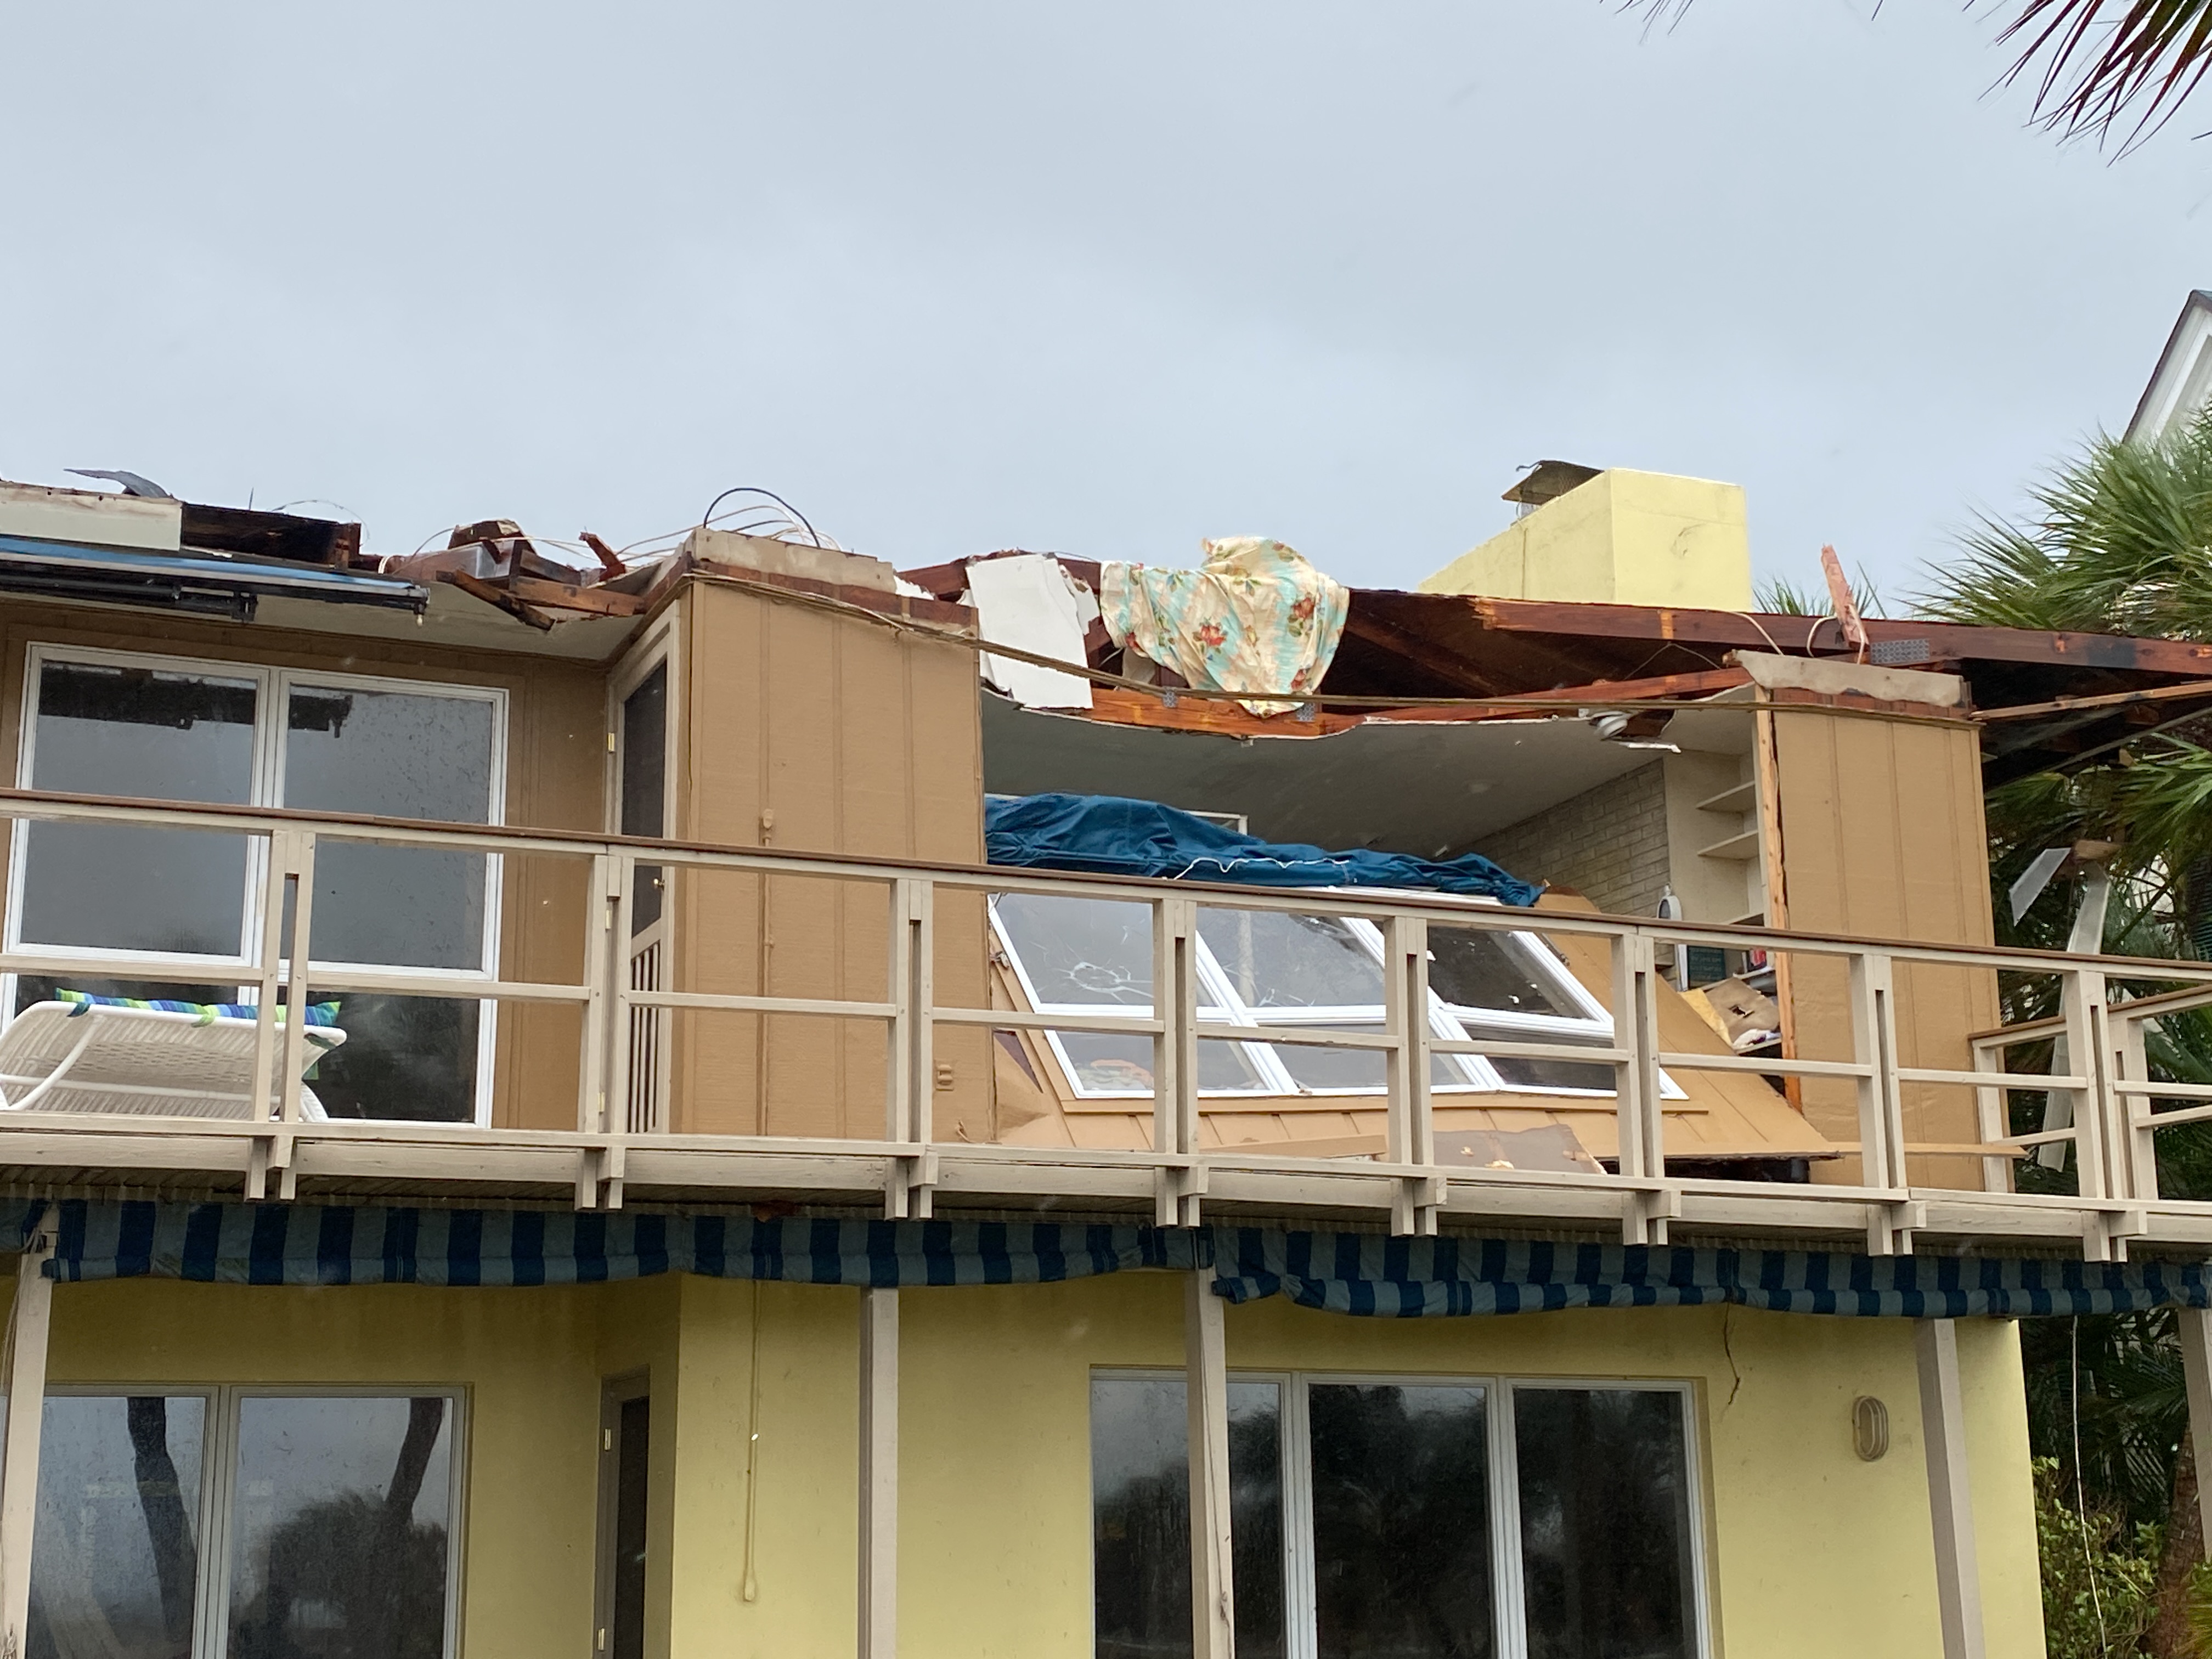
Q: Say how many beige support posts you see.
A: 5